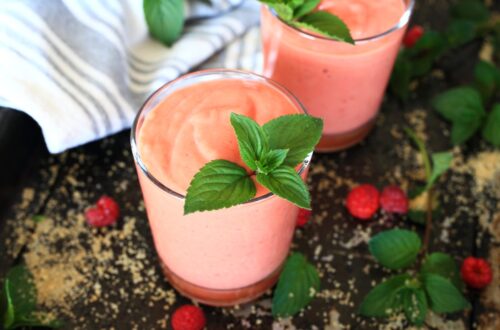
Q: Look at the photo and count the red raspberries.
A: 7